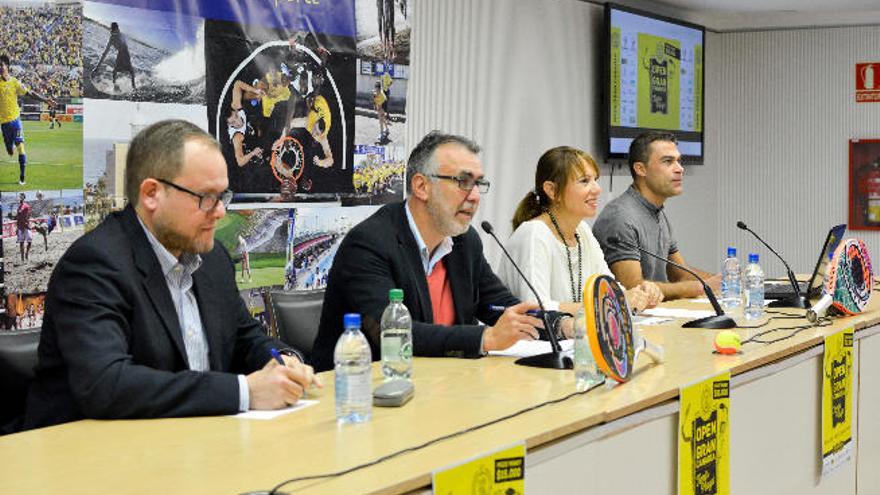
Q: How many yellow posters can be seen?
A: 3